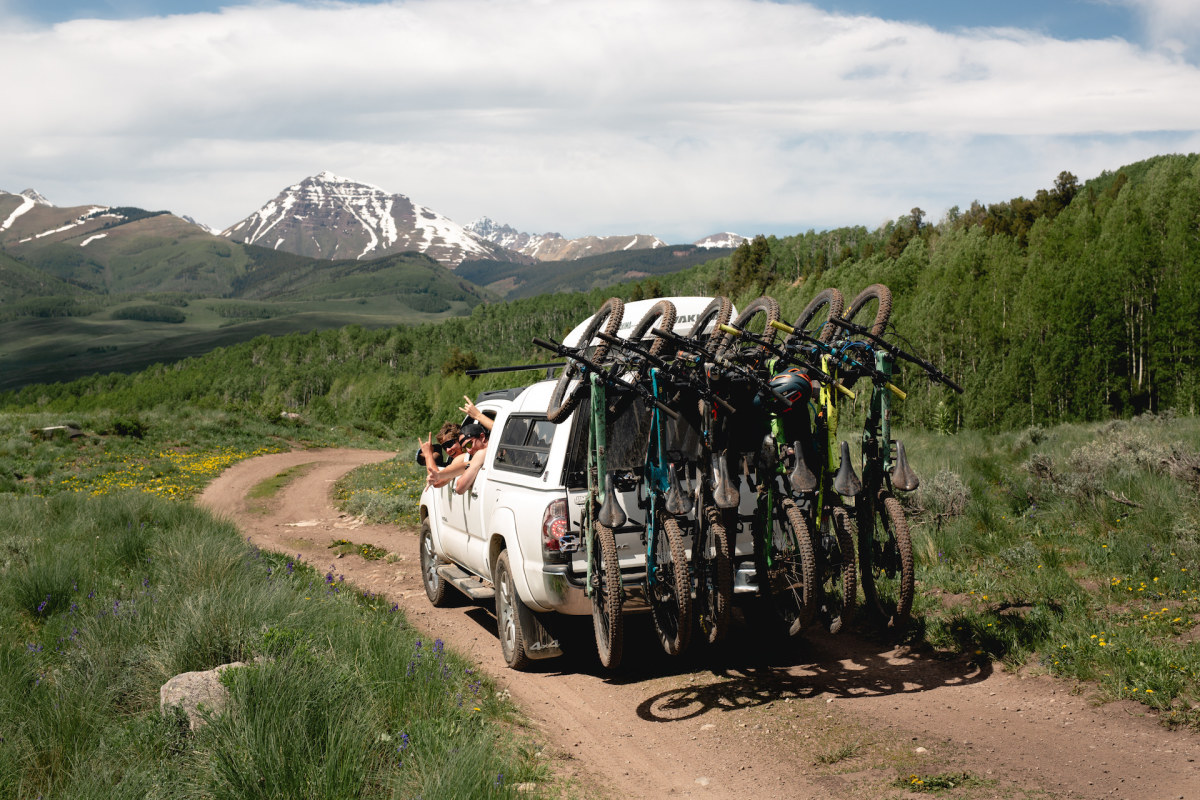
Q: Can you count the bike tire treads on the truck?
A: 12